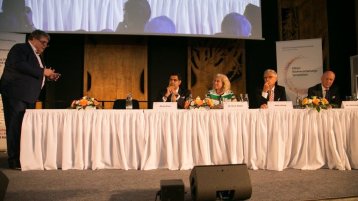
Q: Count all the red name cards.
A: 0